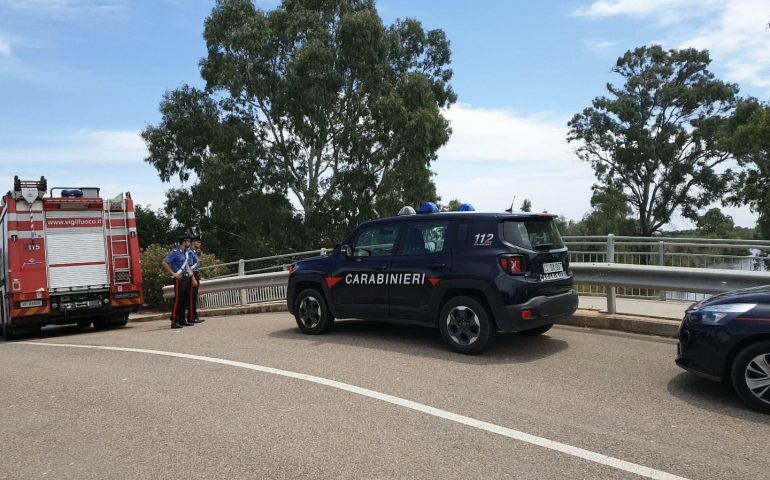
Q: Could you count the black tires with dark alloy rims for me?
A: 2